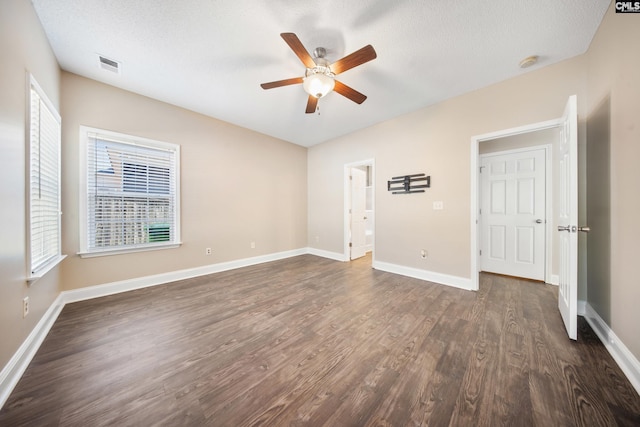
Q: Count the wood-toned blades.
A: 5